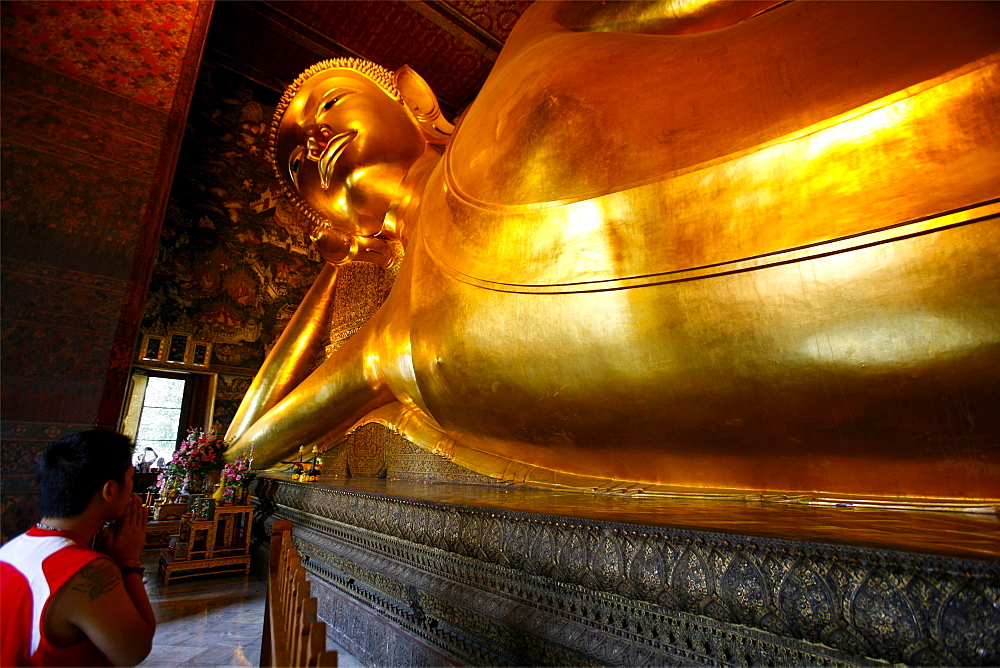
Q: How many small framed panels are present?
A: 3